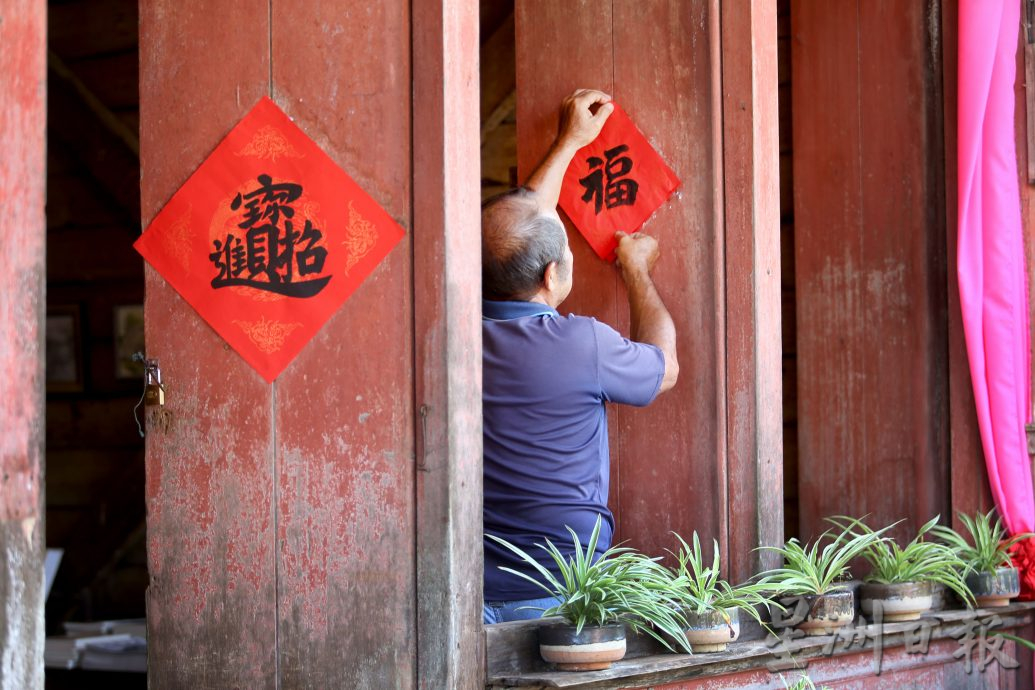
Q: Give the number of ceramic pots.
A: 5